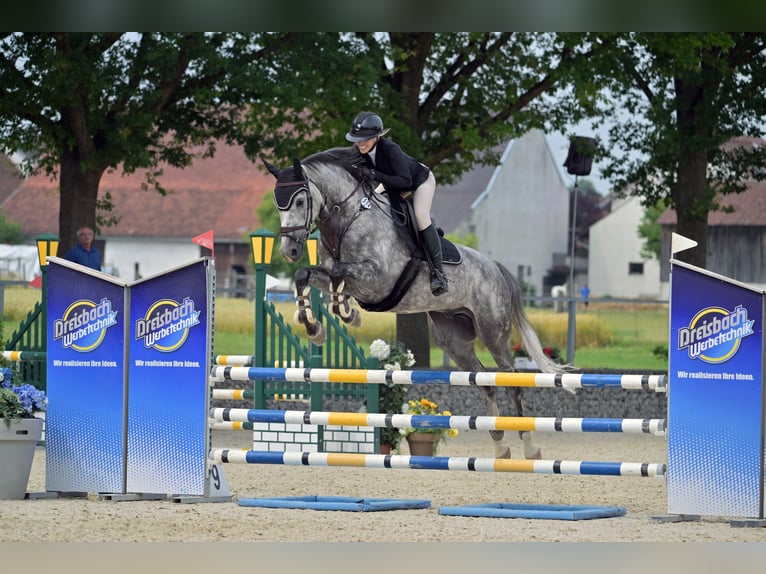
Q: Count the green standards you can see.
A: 3